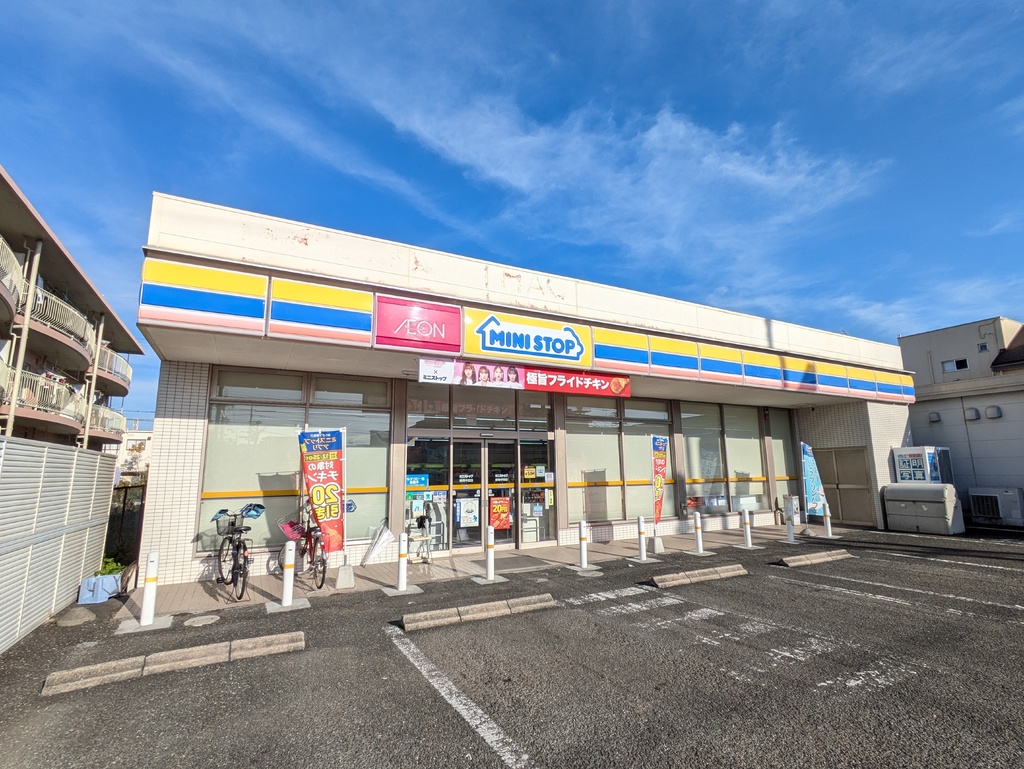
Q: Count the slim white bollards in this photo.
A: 10